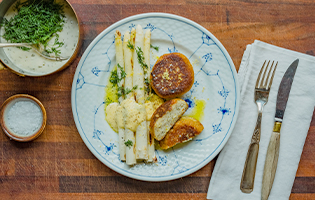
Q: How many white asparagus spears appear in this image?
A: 5